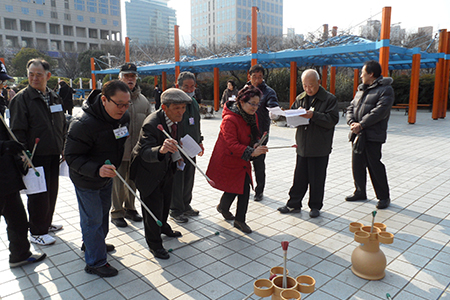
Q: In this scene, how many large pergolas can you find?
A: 1